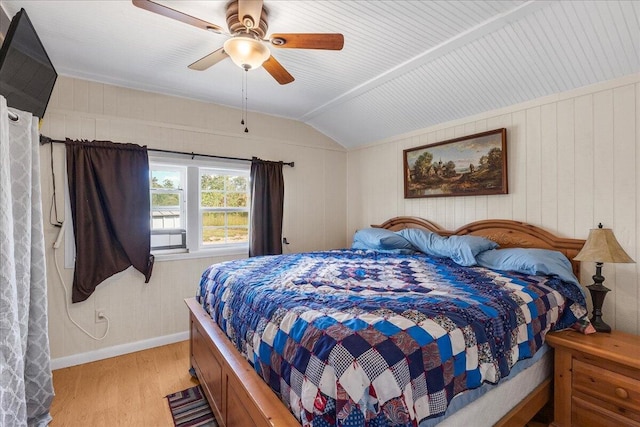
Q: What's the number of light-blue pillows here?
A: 3